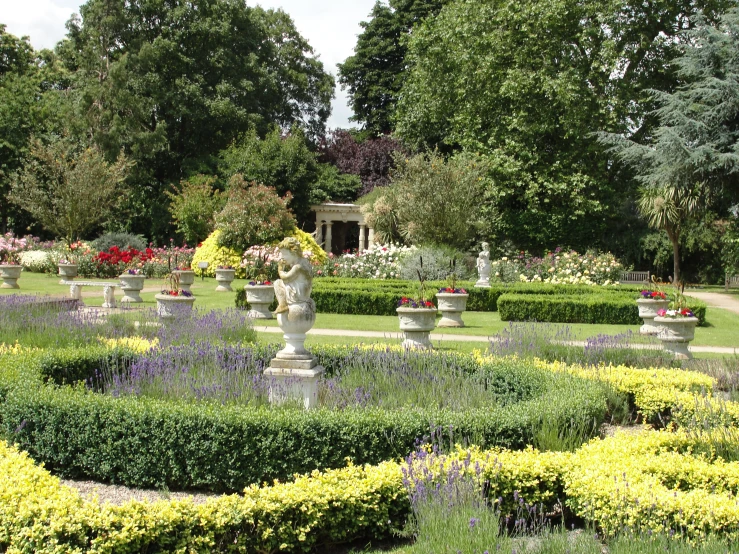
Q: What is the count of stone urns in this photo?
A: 11